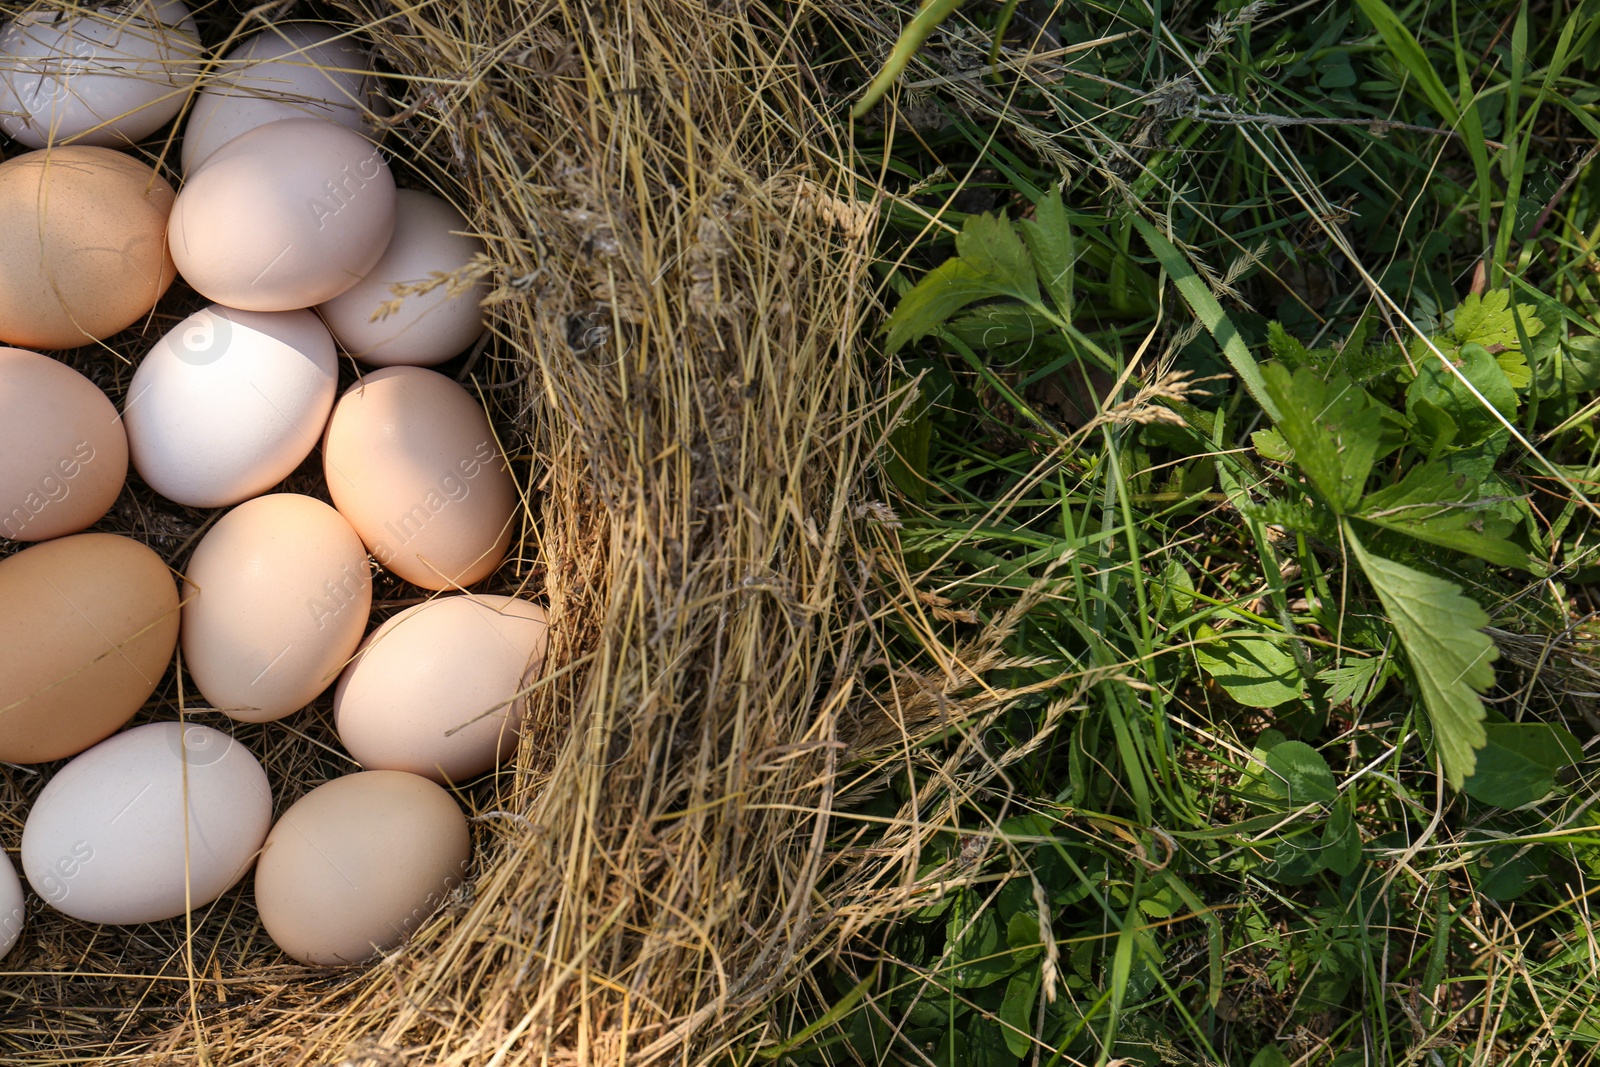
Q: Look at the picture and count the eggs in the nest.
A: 14